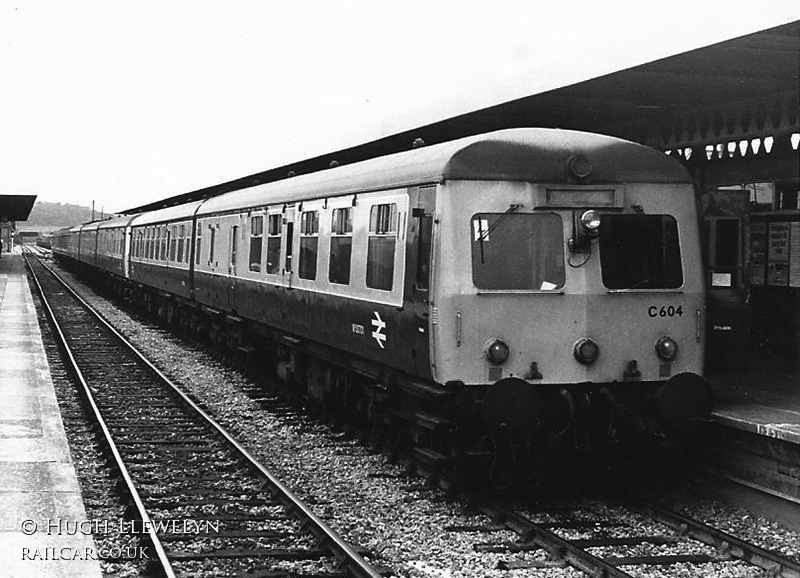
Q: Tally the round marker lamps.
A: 3